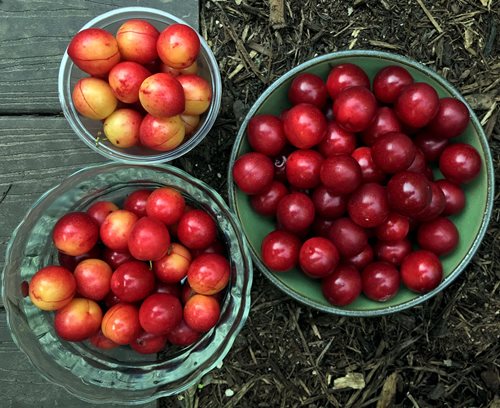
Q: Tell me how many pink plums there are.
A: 0